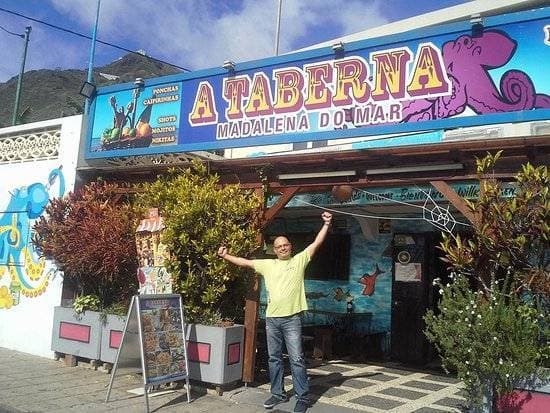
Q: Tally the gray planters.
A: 4